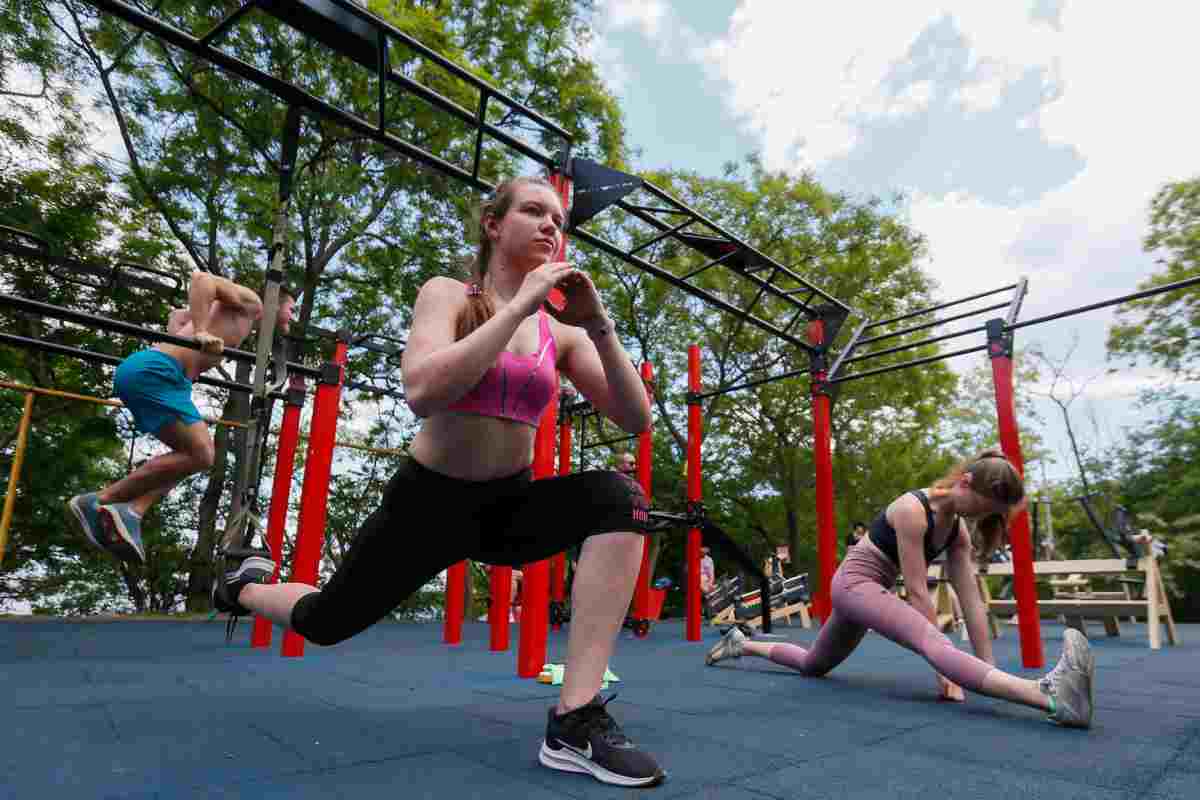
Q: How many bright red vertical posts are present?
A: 10